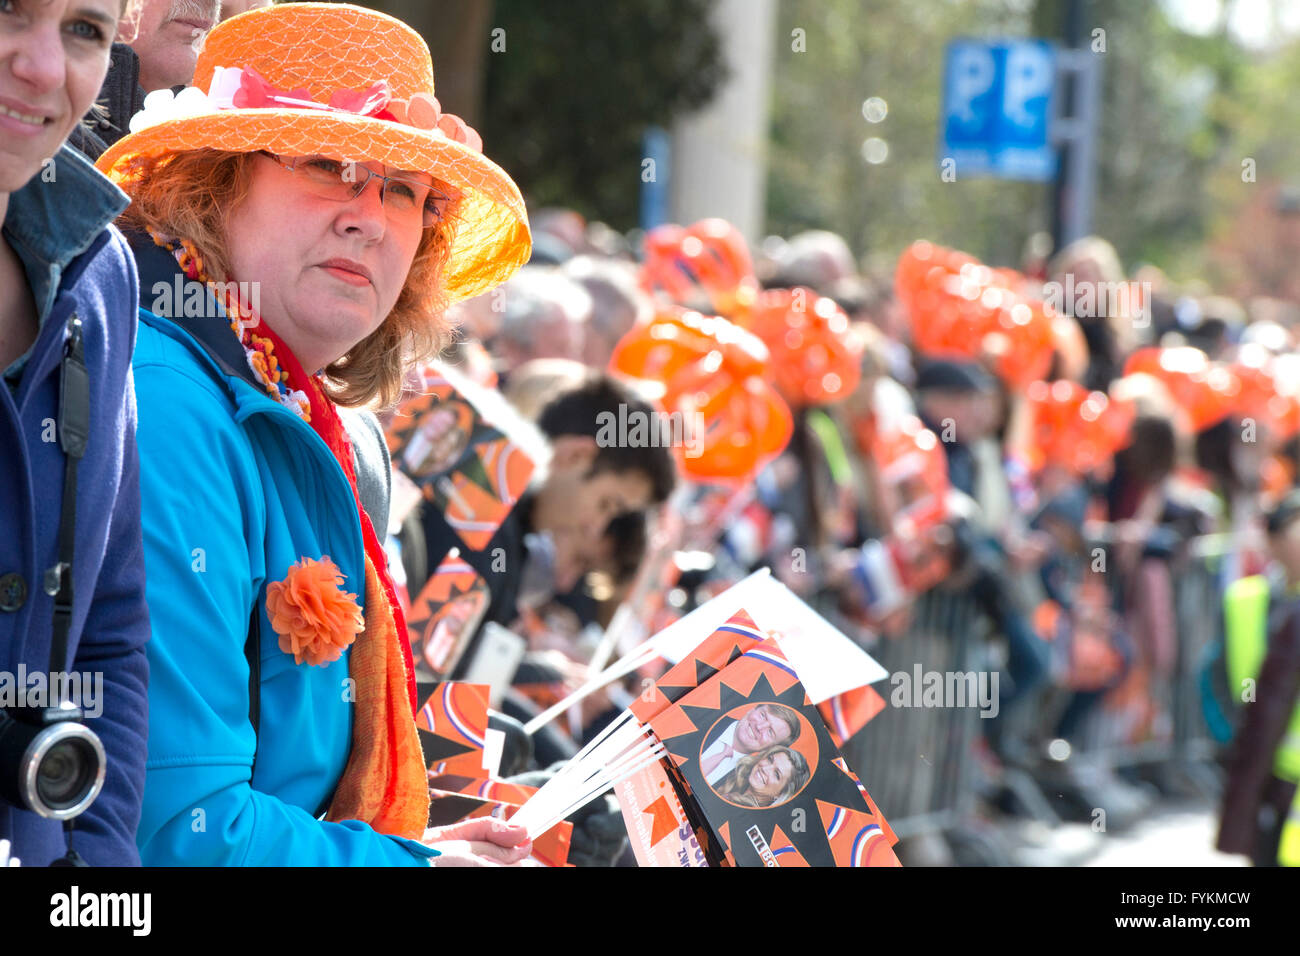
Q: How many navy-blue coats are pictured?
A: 1